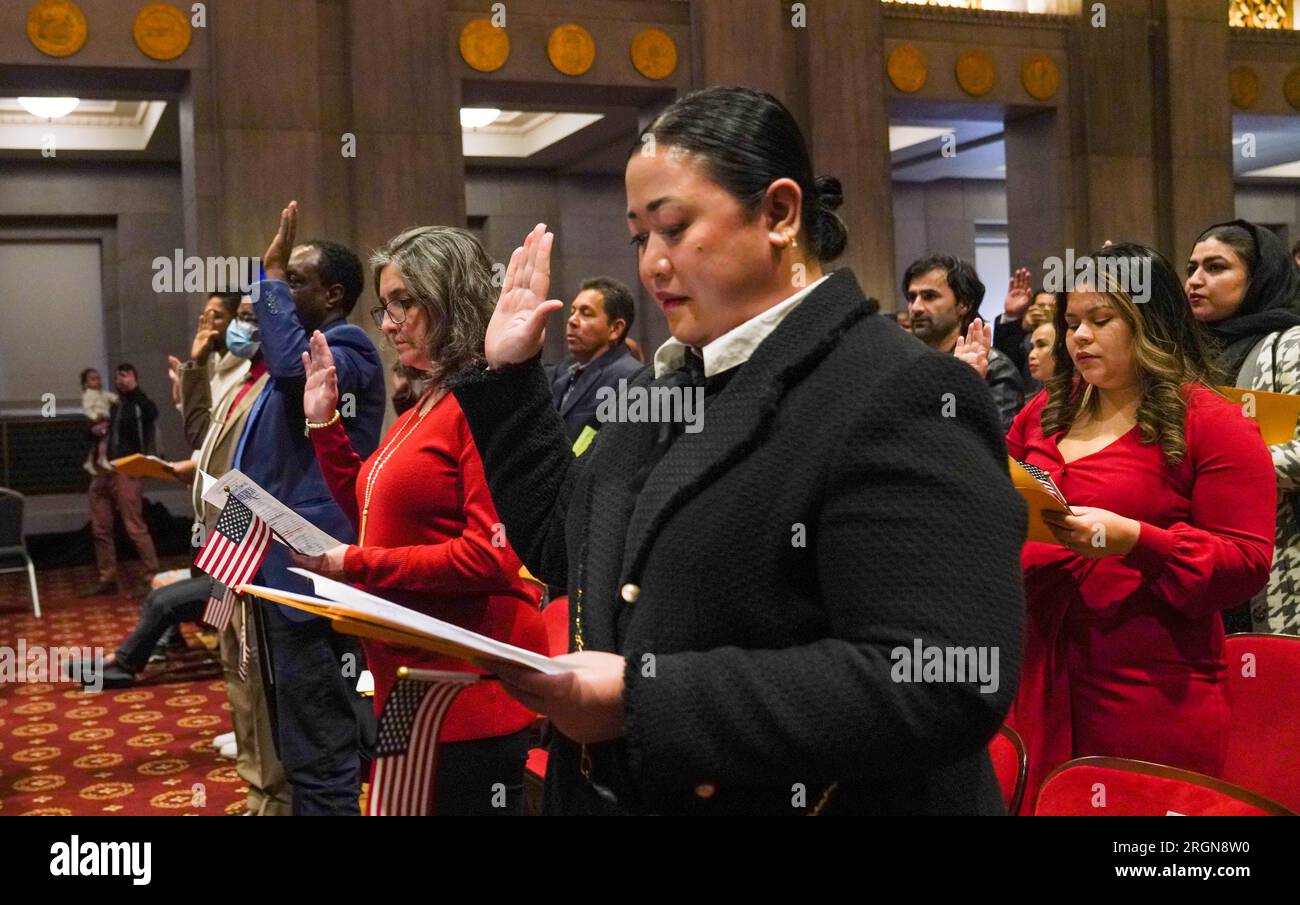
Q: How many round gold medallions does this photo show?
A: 10